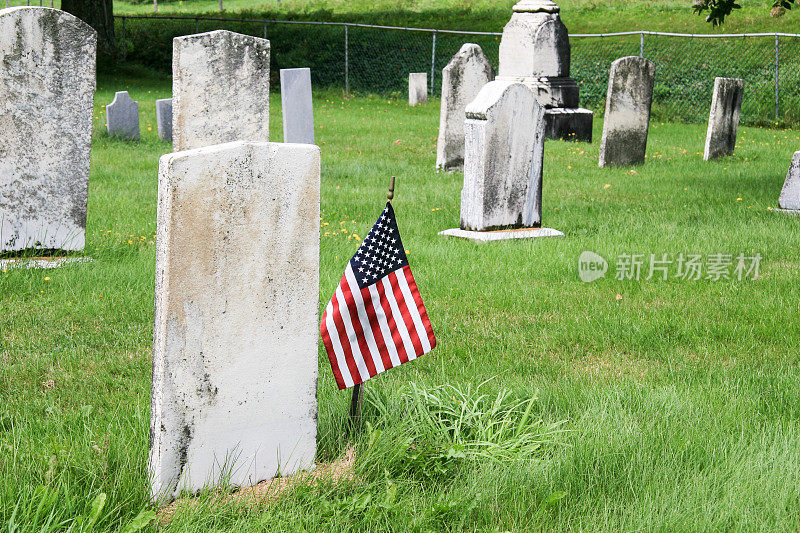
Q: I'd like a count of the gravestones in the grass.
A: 13